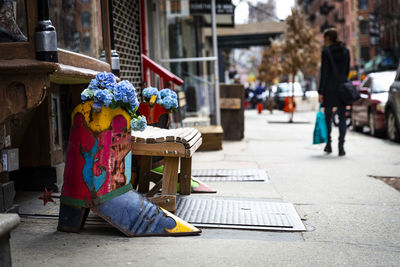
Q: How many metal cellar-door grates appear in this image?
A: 2